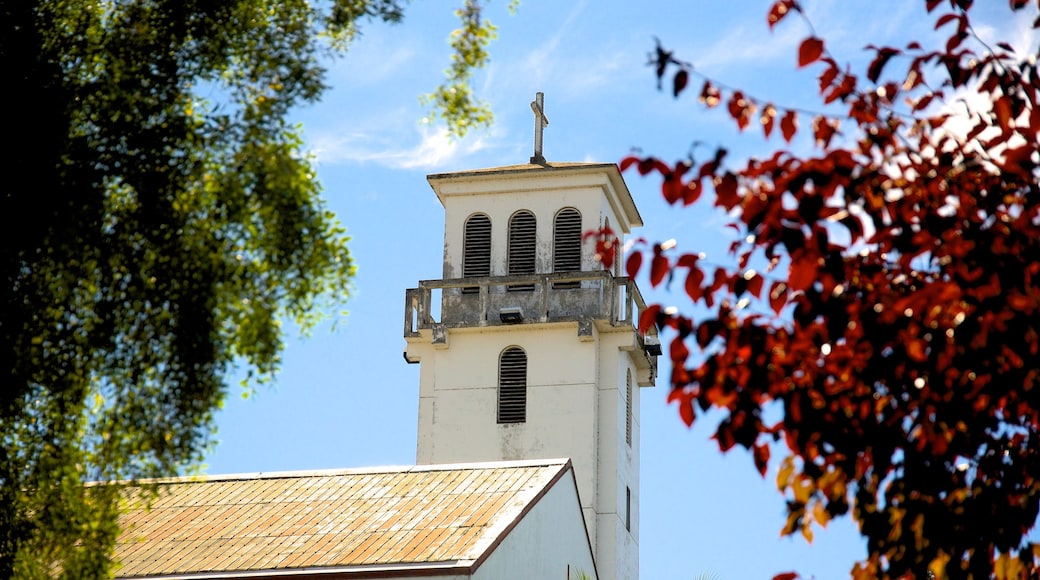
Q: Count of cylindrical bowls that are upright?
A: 0